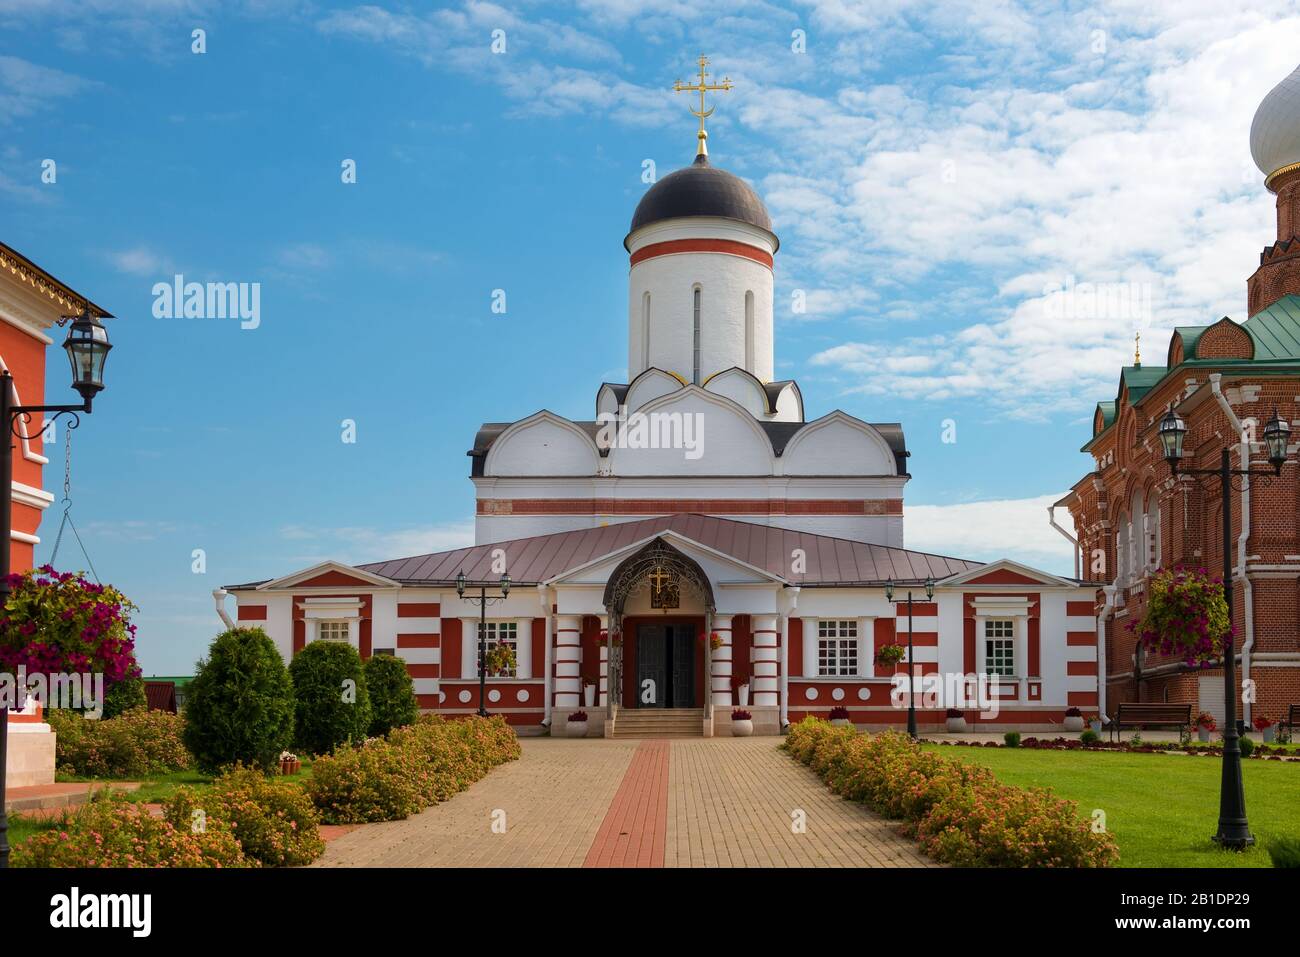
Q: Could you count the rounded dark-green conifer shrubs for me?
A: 3